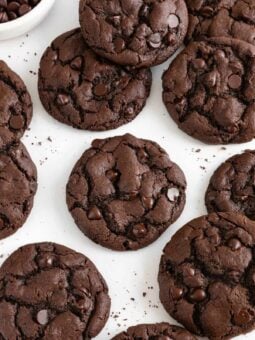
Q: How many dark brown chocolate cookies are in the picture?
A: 11